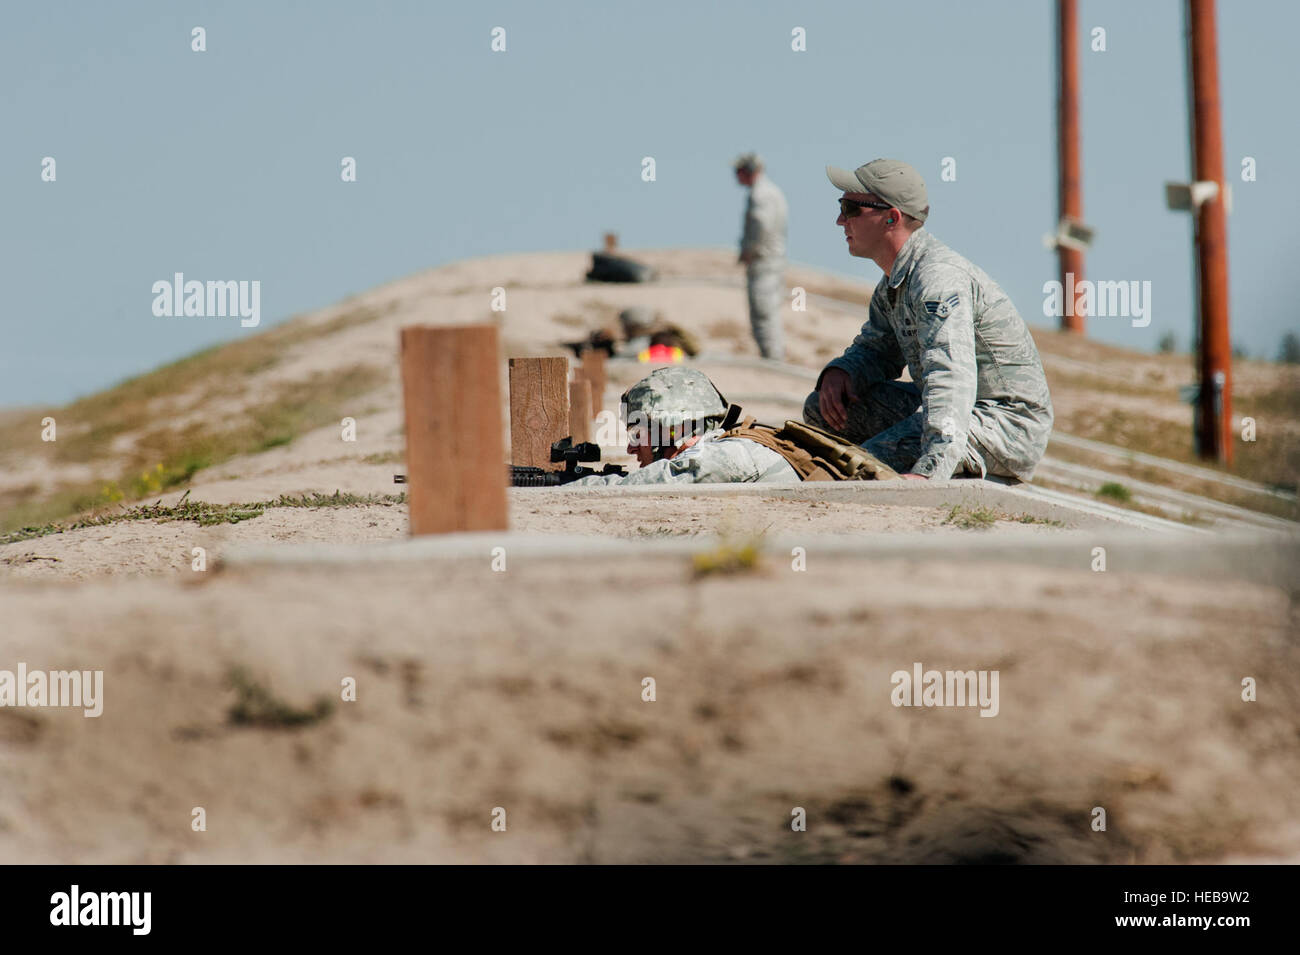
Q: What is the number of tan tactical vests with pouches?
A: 1